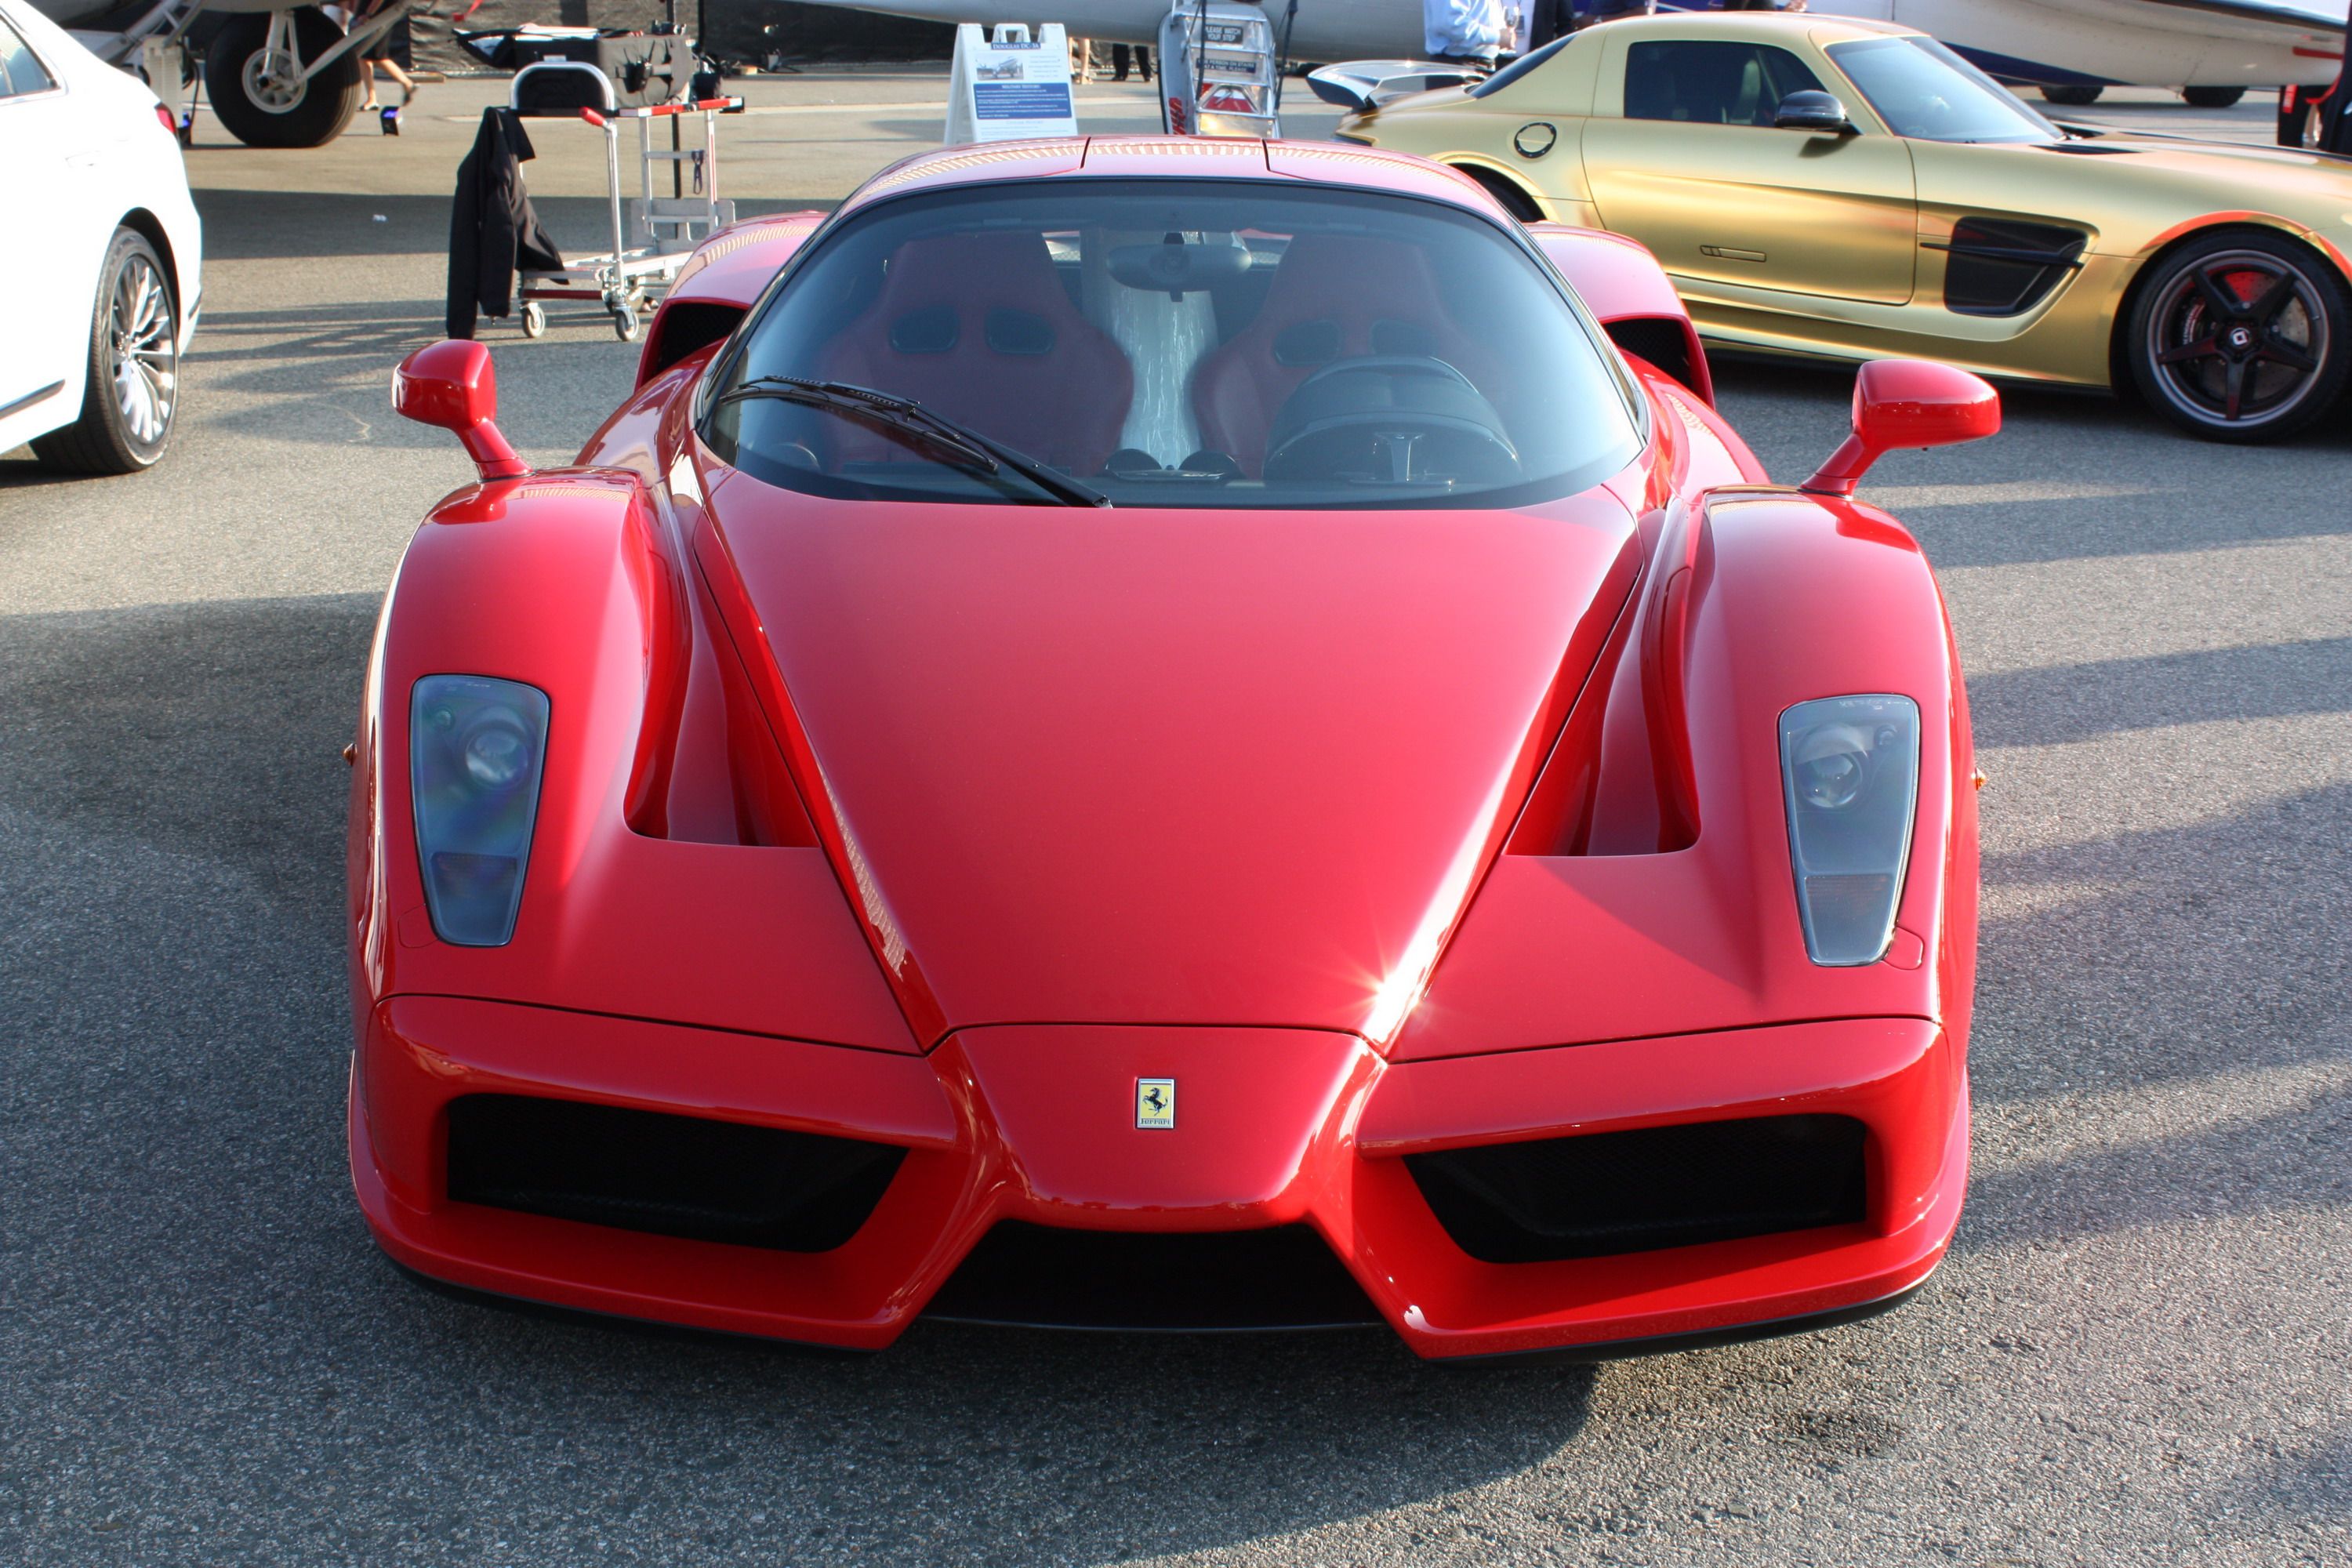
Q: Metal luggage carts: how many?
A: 1